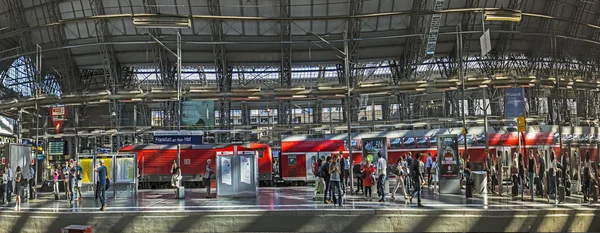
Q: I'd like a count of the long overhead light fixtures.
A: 2